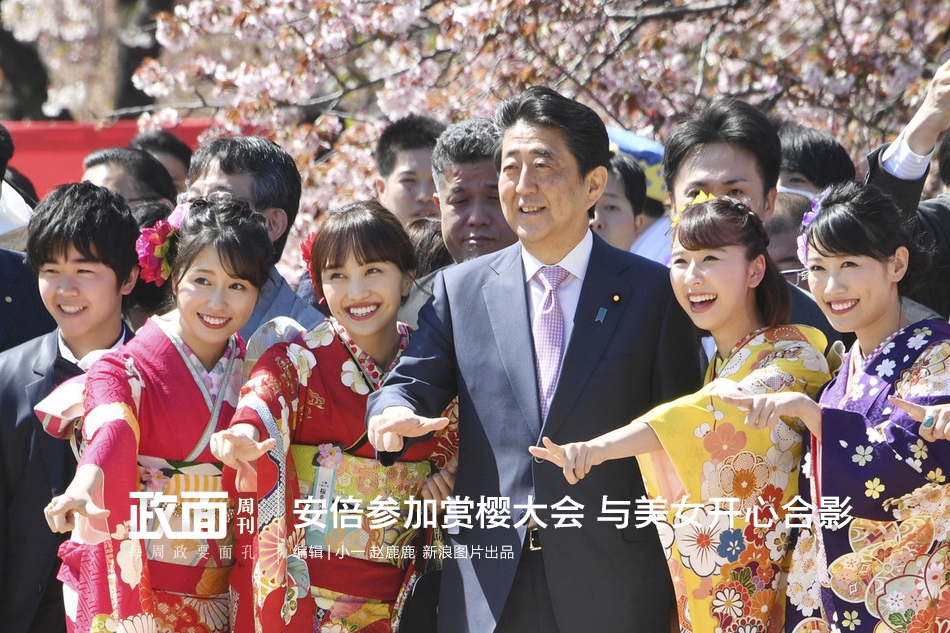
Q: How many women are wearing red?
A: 2